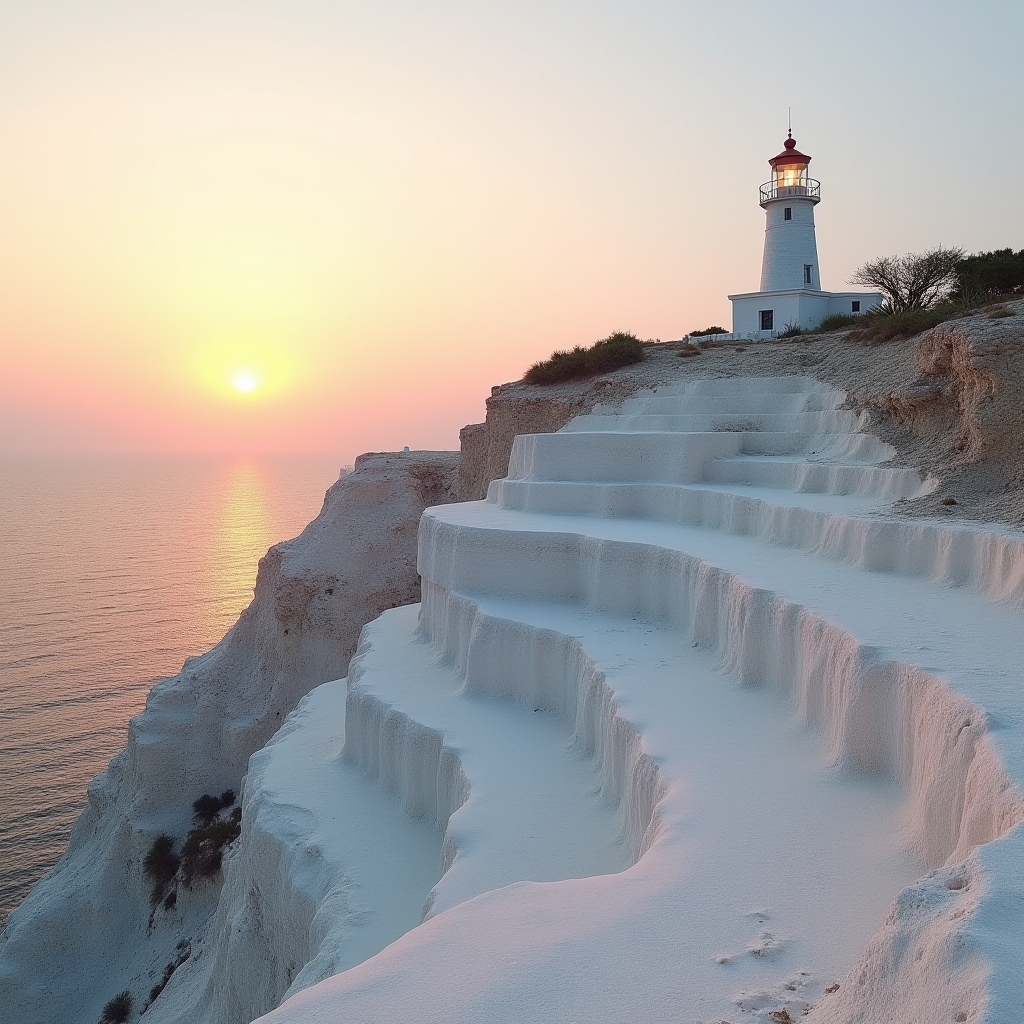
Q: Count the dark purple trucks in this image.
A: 0